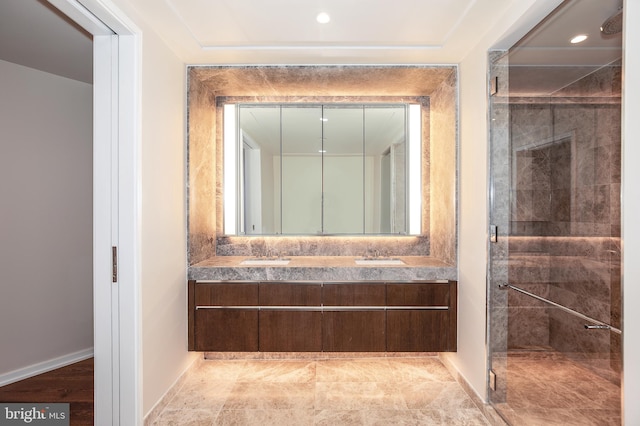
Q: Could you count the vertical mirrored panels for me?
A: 4